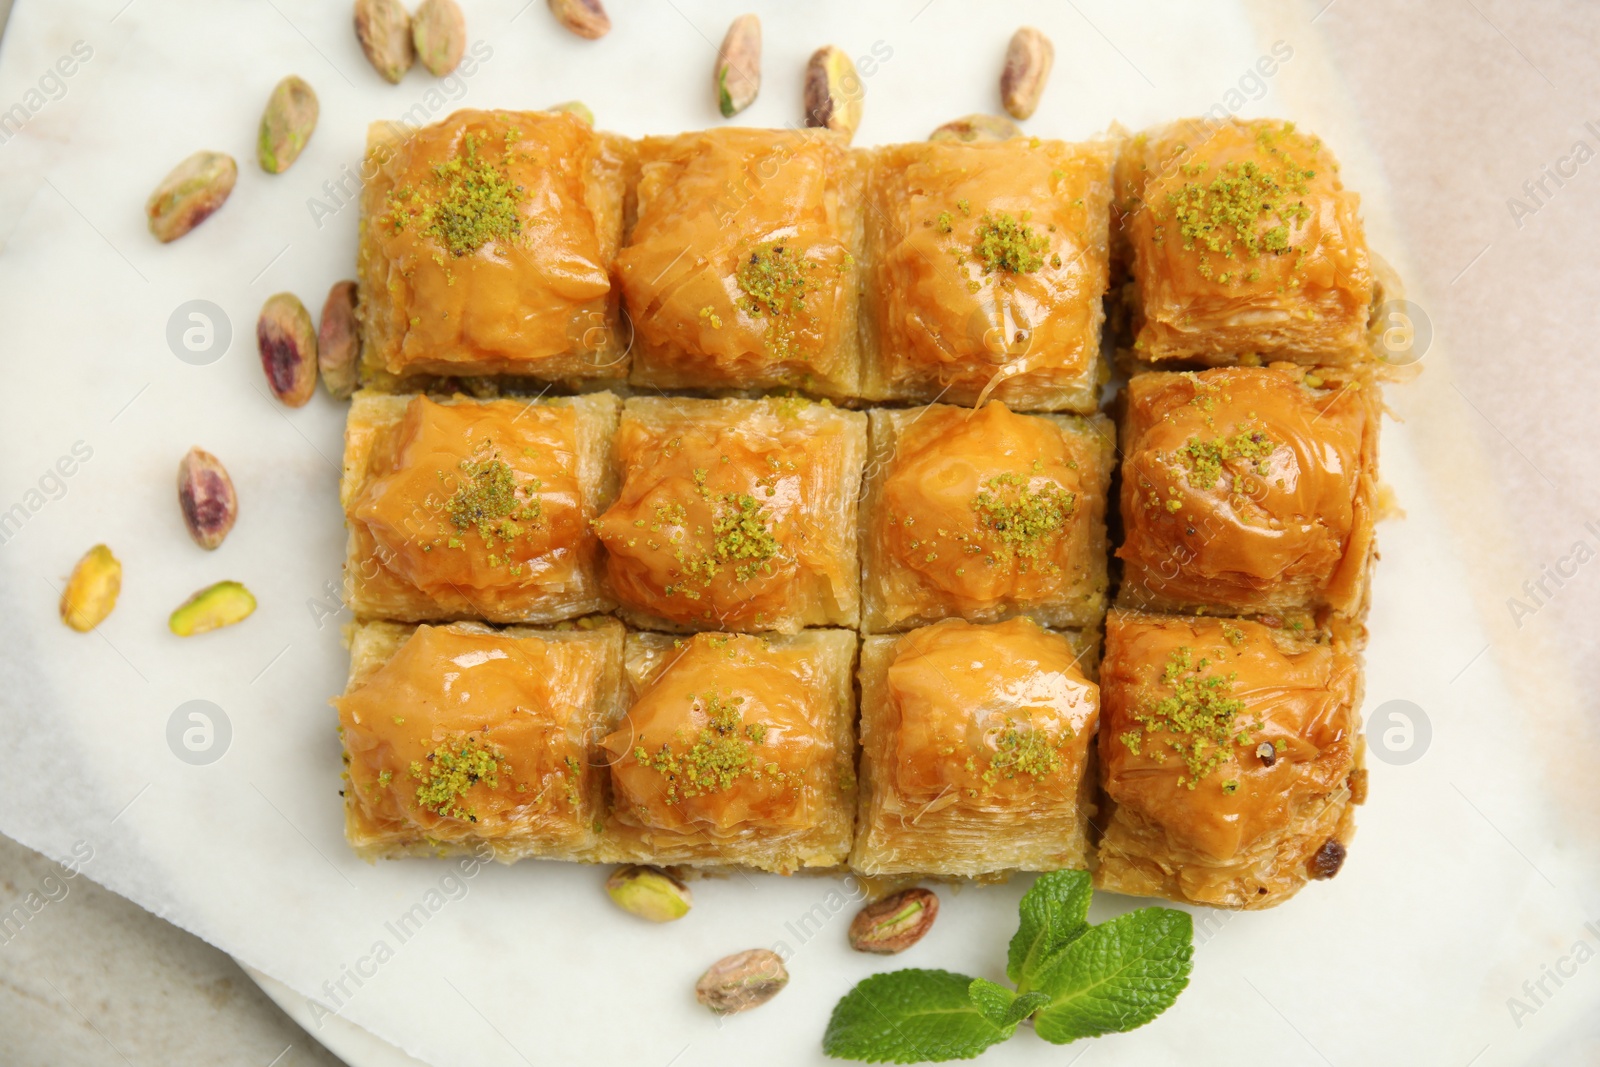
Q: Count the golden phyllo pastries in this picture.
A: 12